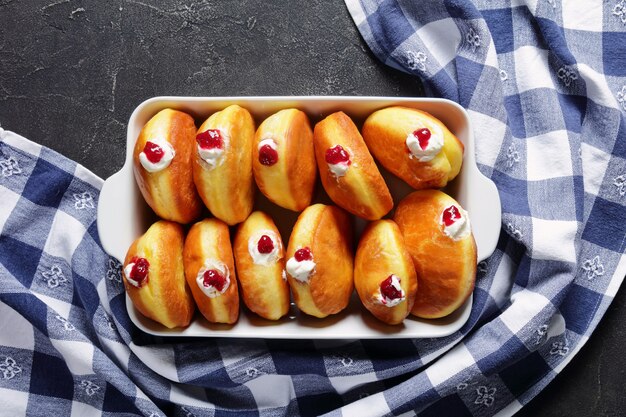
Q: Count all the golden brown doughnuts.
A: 11